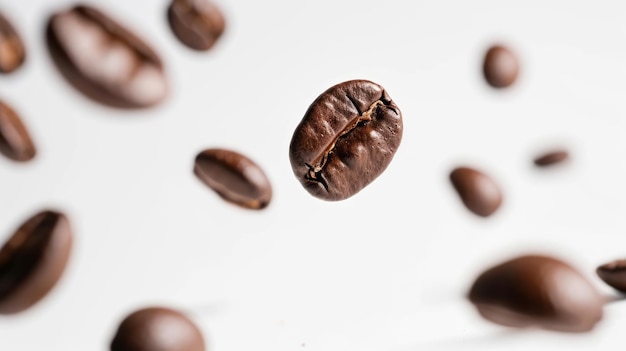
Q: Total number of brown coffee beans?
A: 13